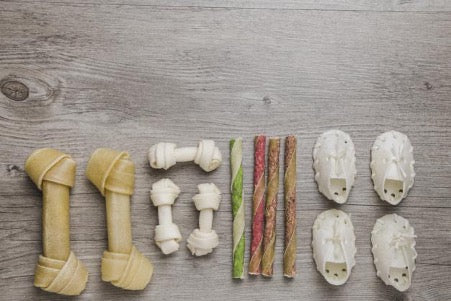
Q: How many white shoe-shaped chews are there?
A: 4